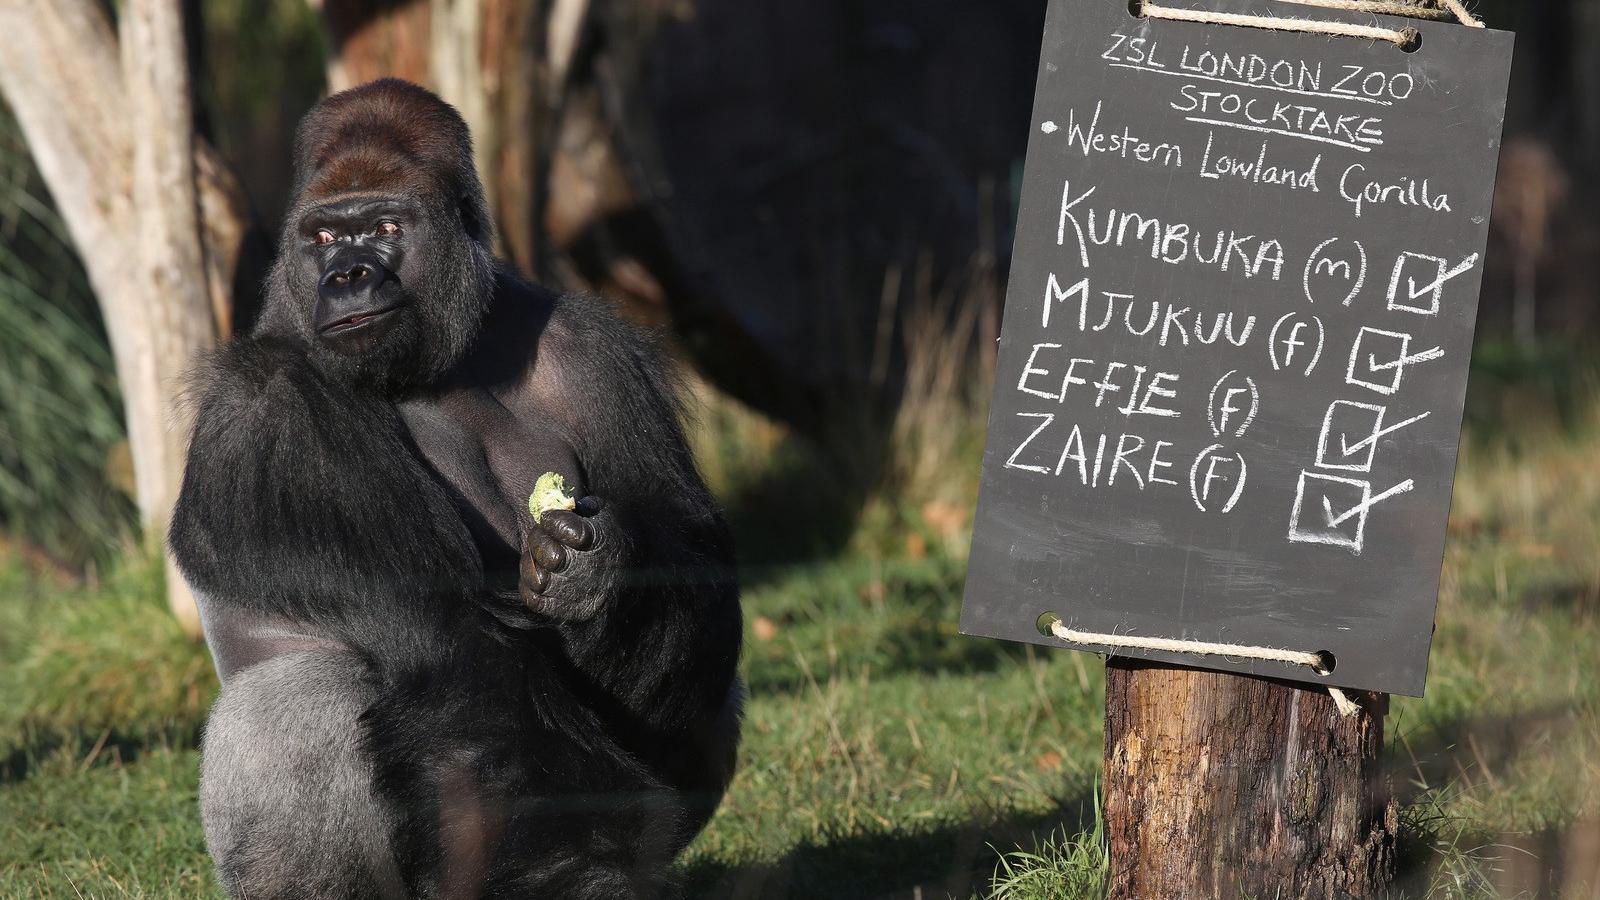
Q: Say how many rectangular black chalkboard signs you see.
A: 1